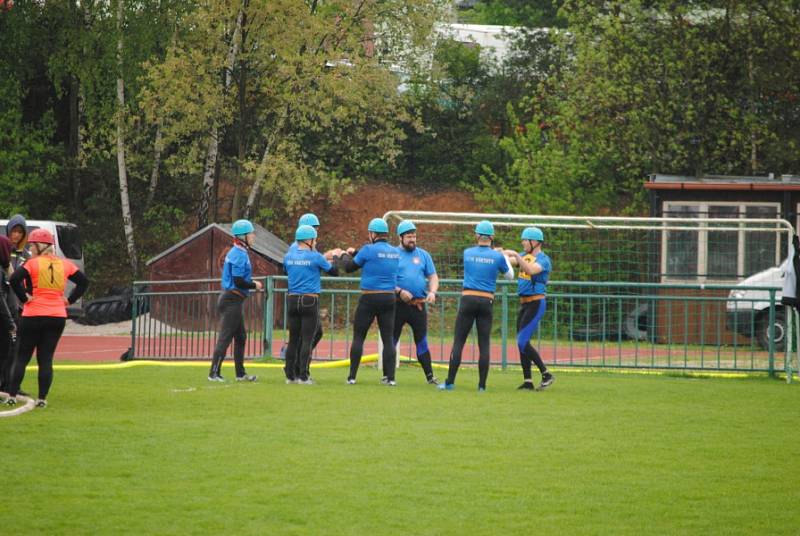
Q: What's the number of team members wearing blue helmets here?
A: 7